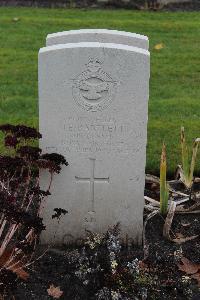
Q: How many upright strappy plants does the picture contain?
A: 2